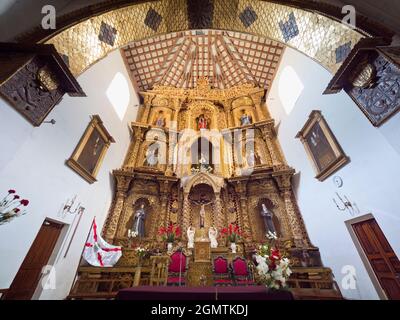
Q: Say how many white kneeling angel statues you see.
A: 2